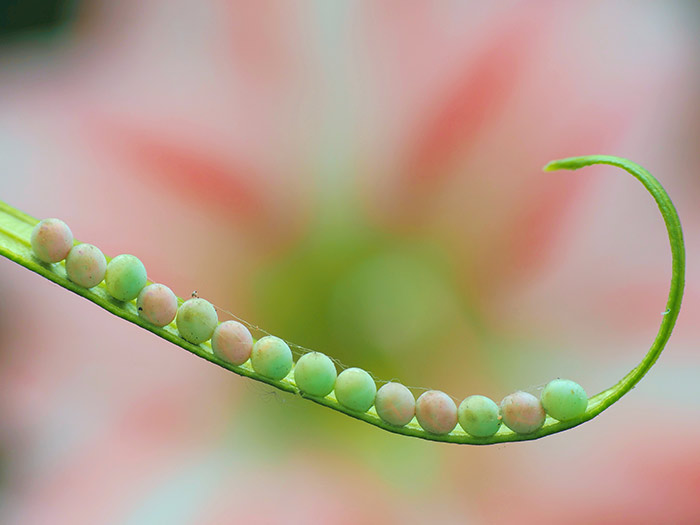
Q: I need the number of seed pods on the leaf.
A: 14